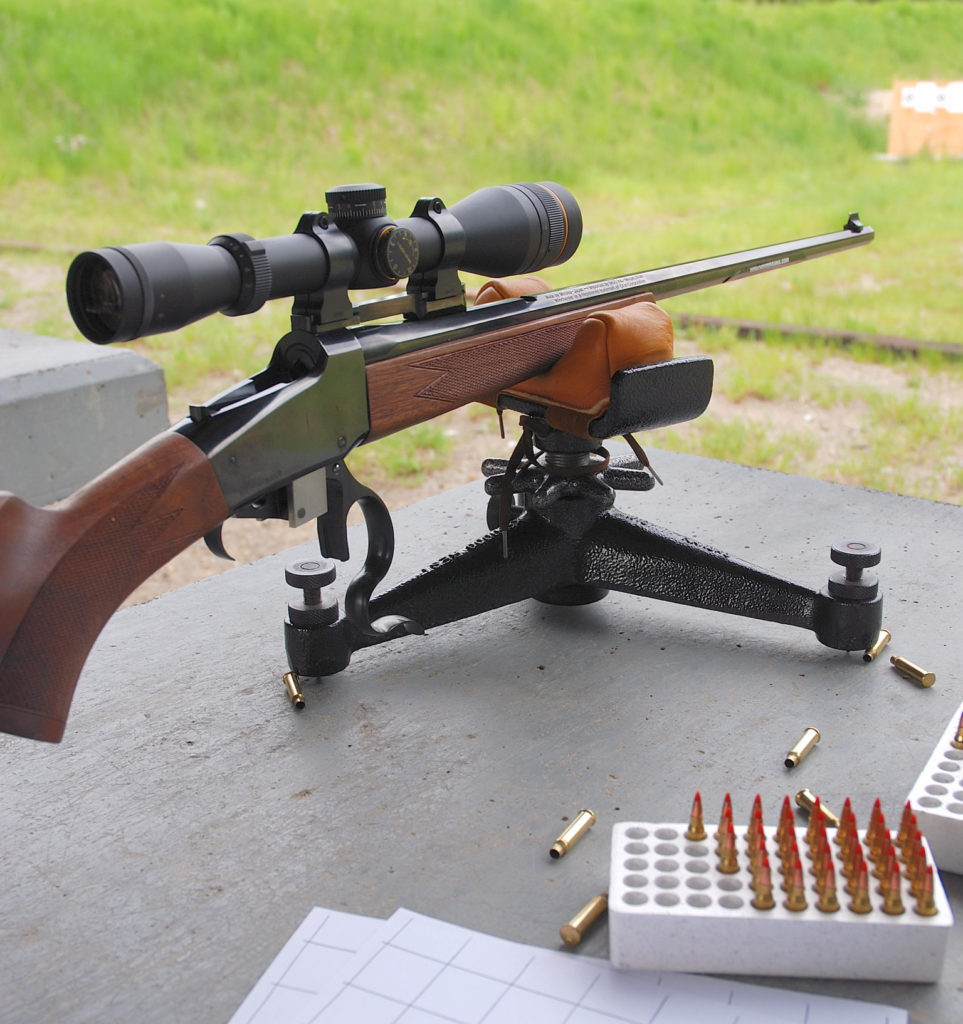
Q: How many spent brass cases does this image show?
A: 7